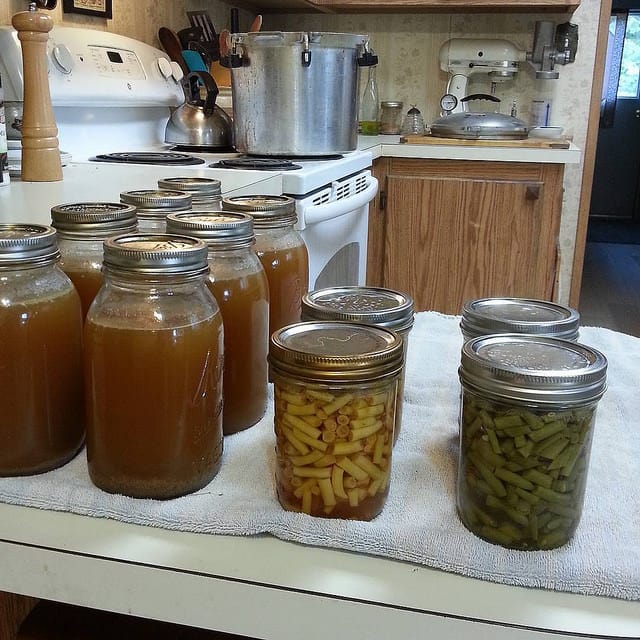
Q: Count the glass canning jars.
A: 11